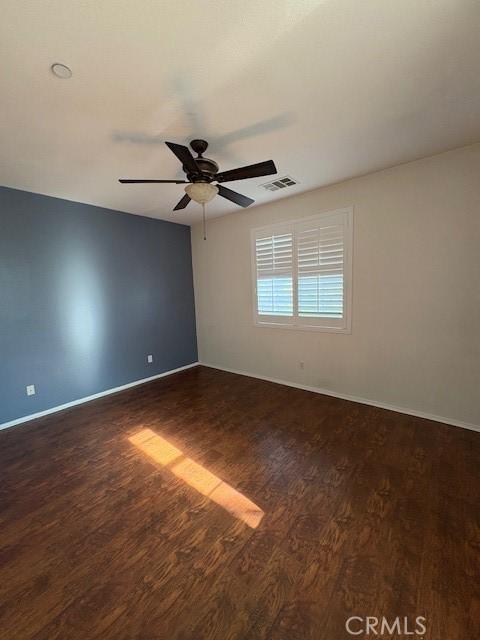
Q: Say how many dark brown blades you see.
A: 5